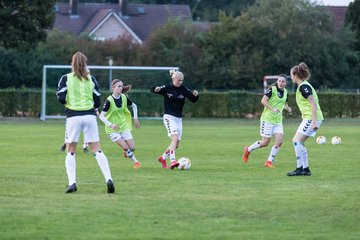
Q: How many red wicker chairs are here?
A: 0